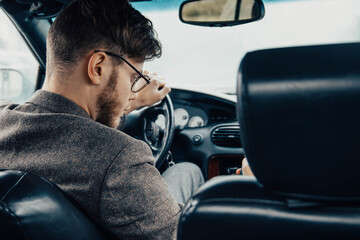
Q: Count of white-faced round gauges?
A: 3